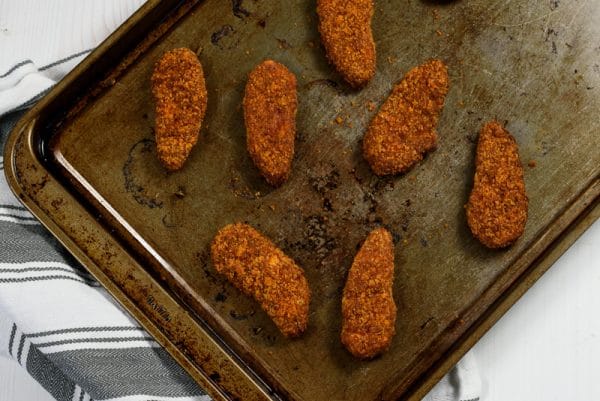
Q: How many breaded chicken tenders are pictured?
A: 7